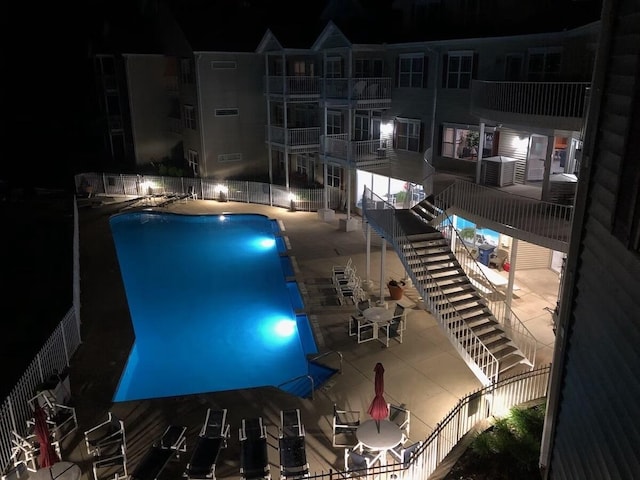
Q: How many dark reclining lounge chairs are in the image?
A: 4